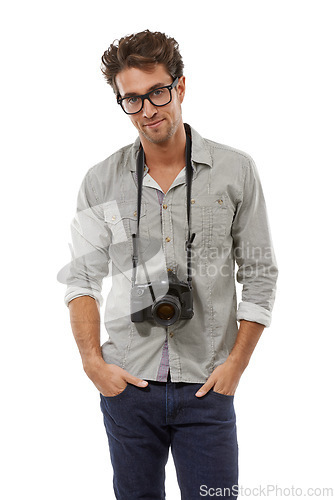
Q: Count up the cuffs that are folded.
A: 2